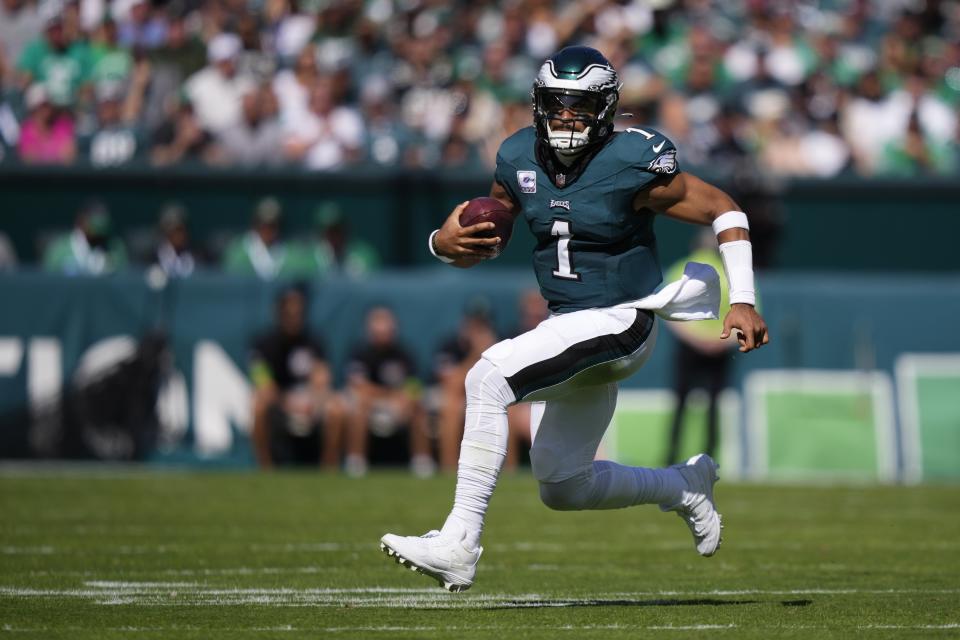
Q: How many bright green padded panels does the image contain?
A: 3